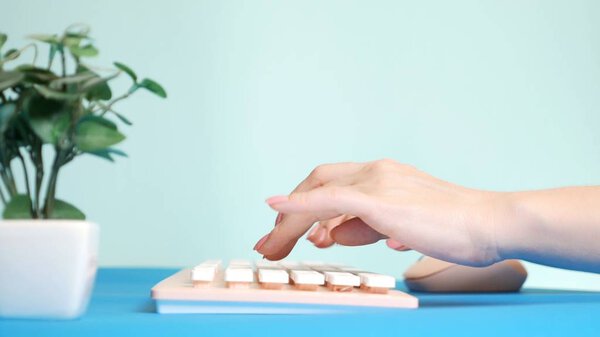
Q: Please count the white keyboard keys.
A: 6